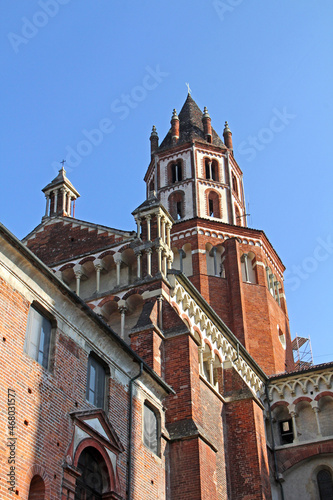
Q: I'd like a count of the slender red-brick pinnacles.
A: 4